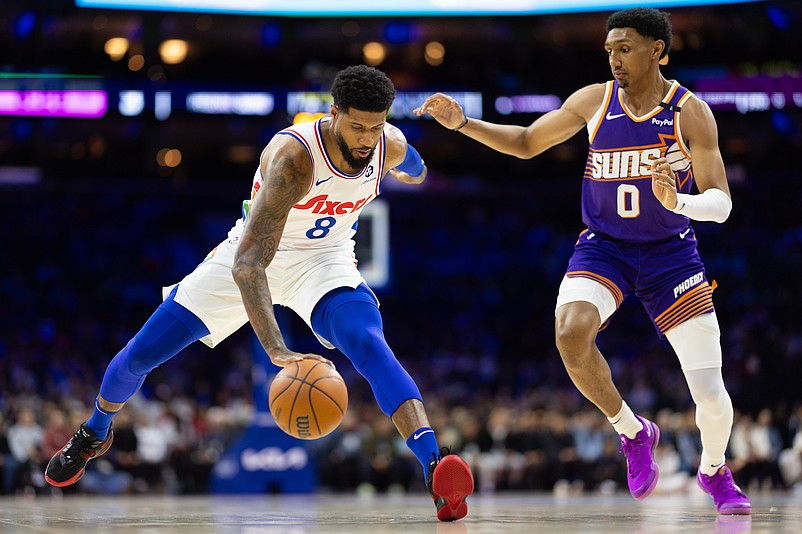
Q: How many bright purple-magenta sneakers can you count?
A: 2